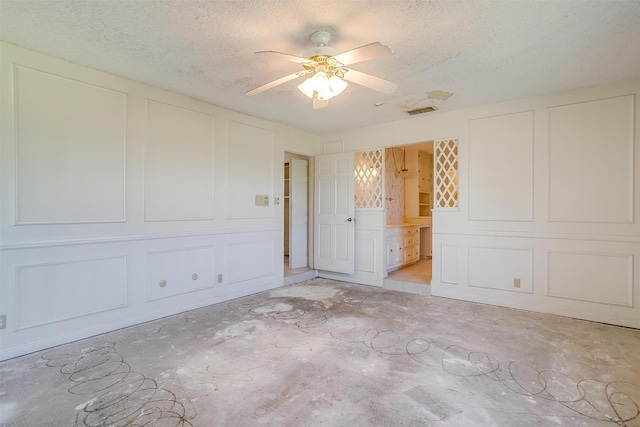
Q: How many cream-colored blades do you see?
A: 5